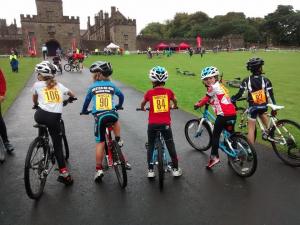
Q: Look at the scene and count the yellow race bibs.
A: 5